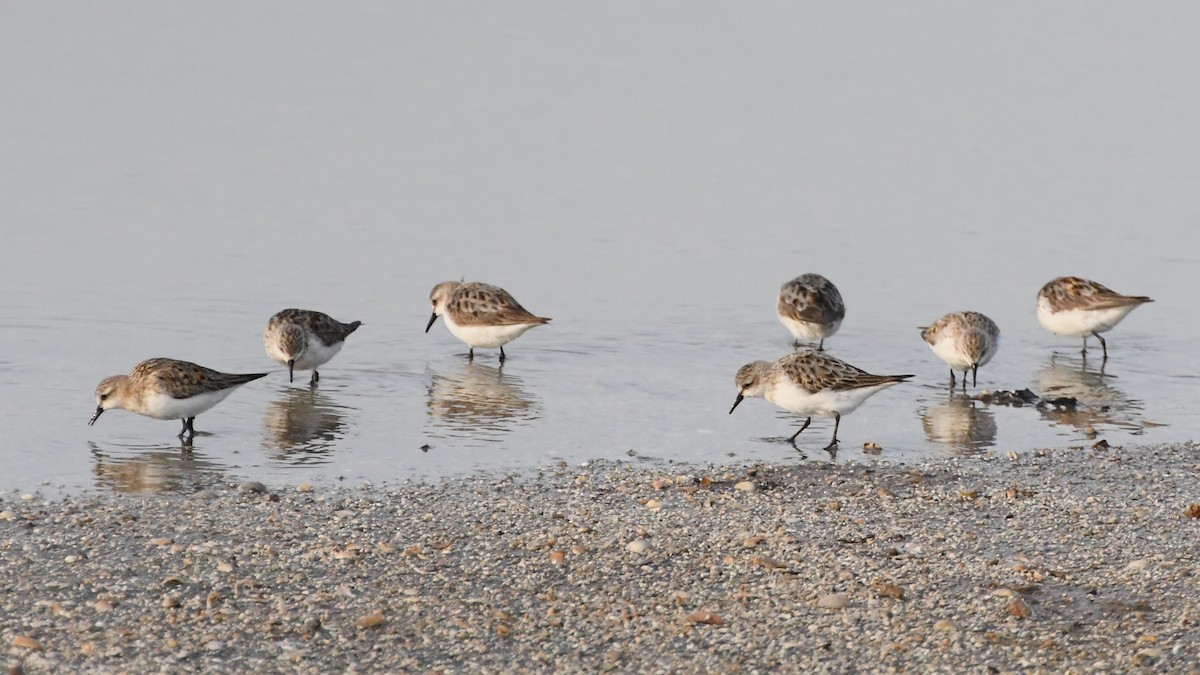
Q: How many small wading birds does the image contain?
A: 7